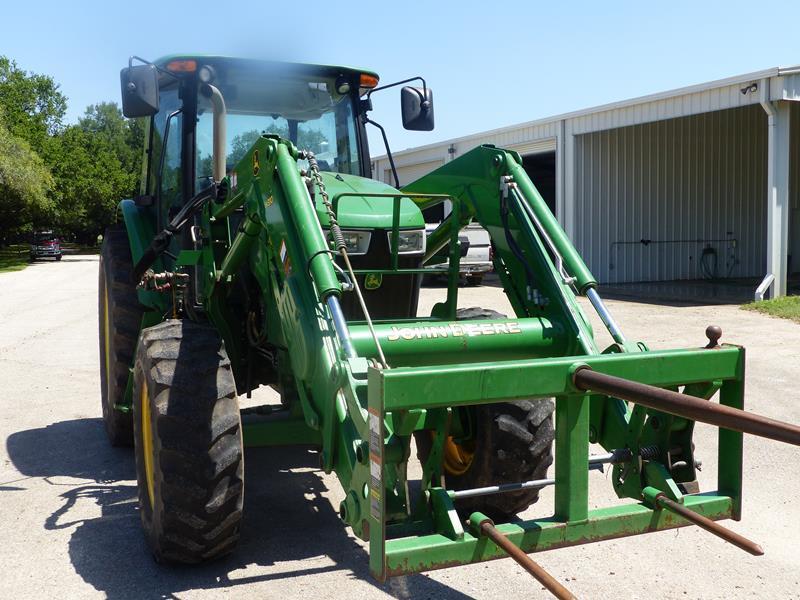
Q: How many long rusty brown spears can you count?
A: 3